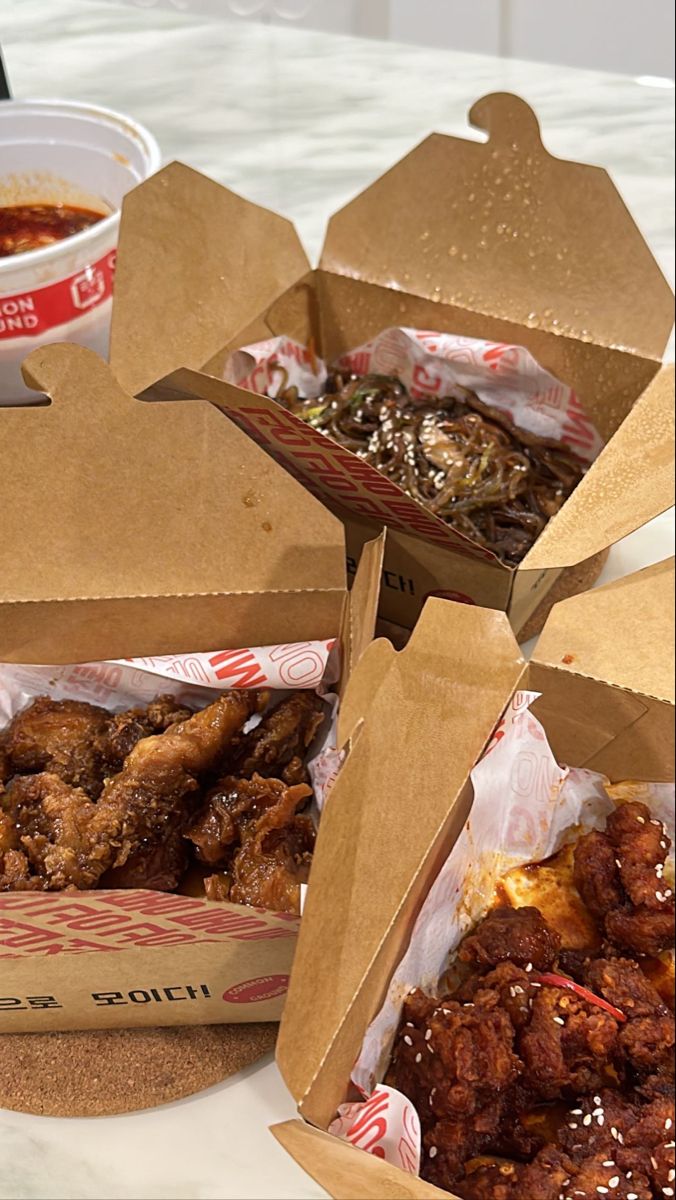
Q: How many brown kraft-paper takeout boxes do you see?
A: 3